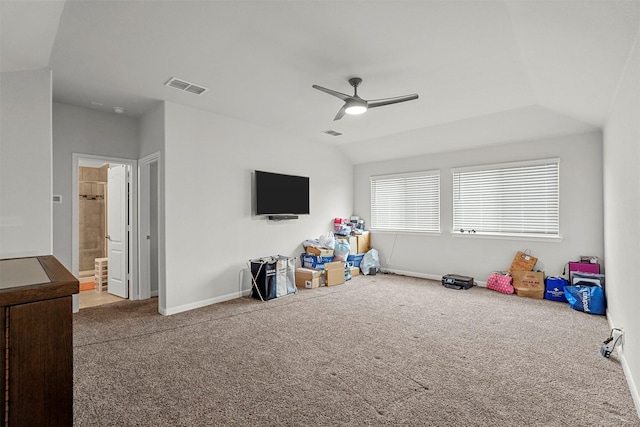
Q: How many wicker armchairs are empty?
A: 0